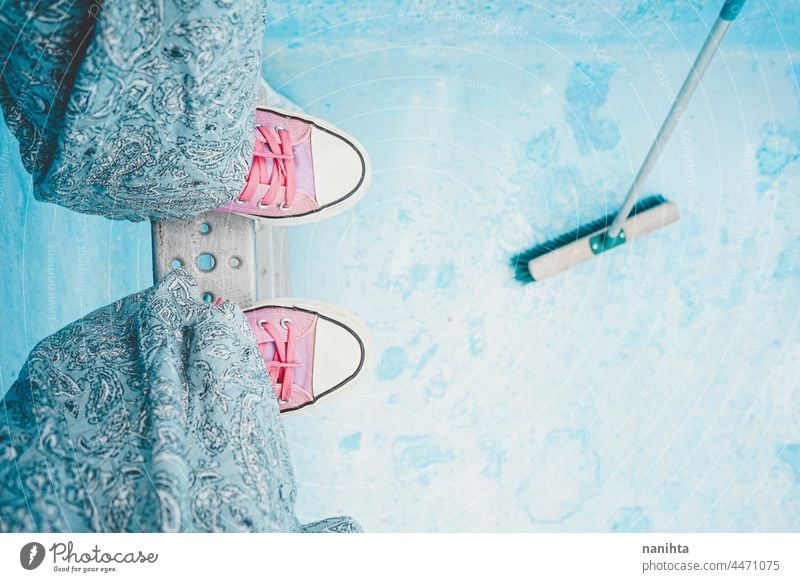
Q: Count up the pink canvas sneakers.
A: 2